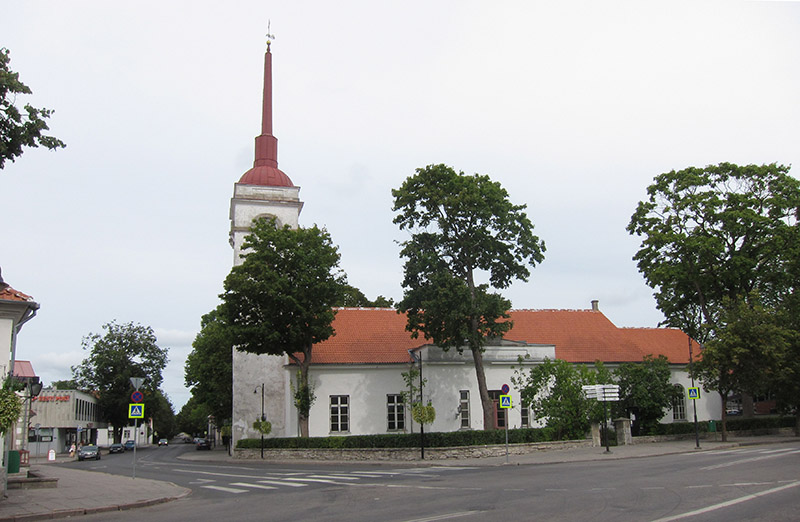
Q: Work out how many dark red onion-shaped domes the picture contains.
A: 1